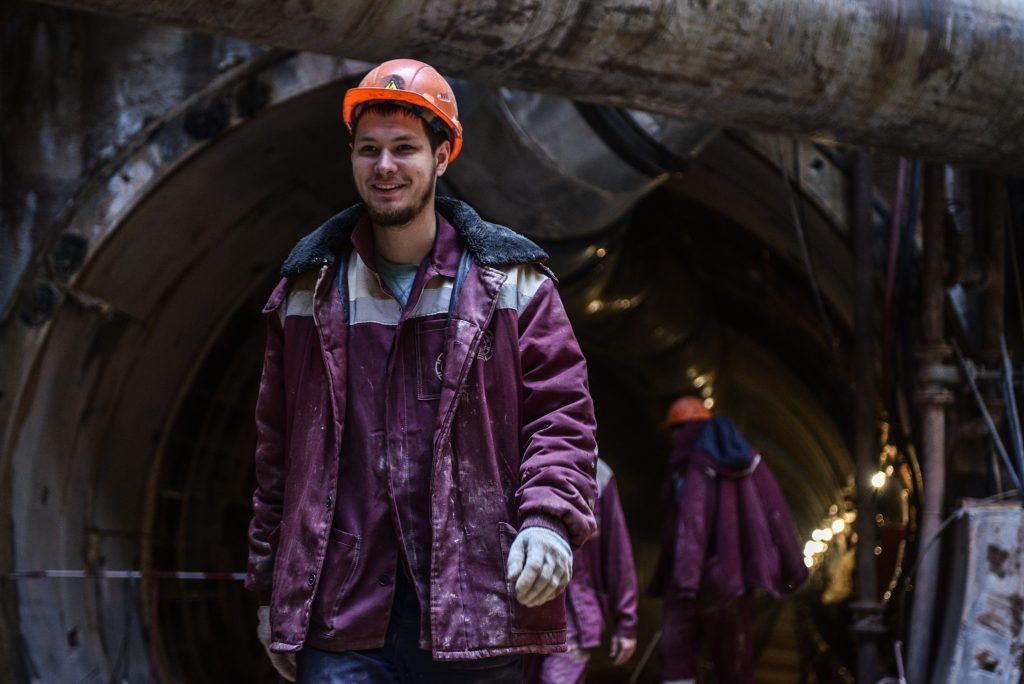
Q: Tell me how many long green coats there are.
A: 0